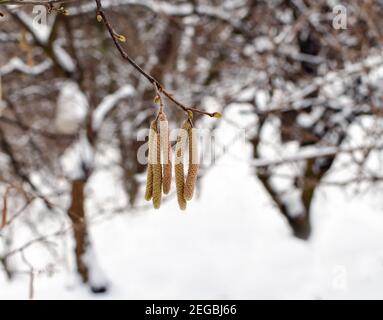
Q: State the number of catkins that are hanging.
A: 5